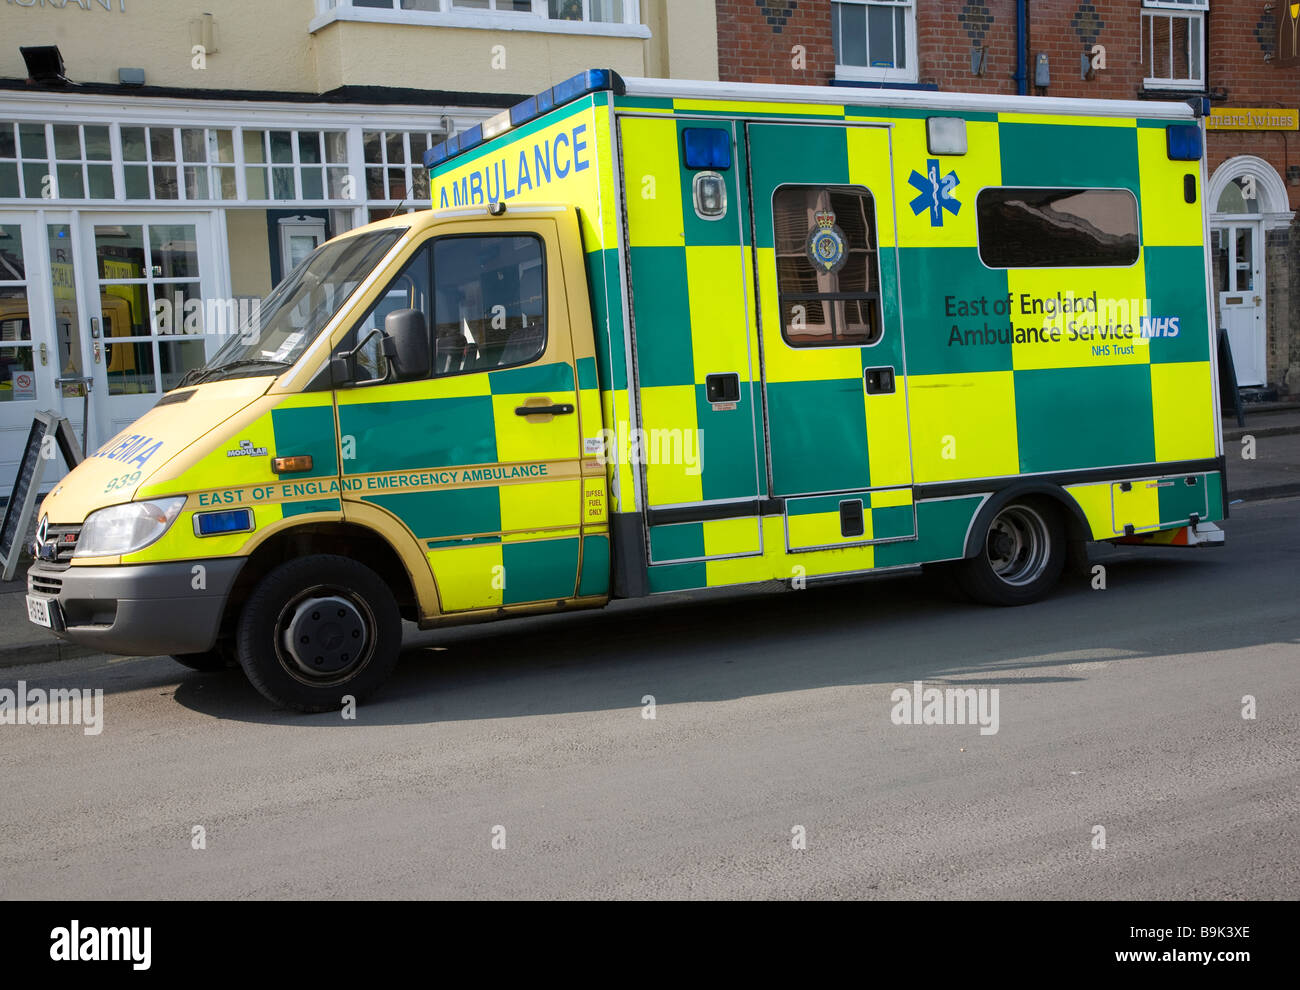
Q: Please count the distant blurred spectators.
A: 0